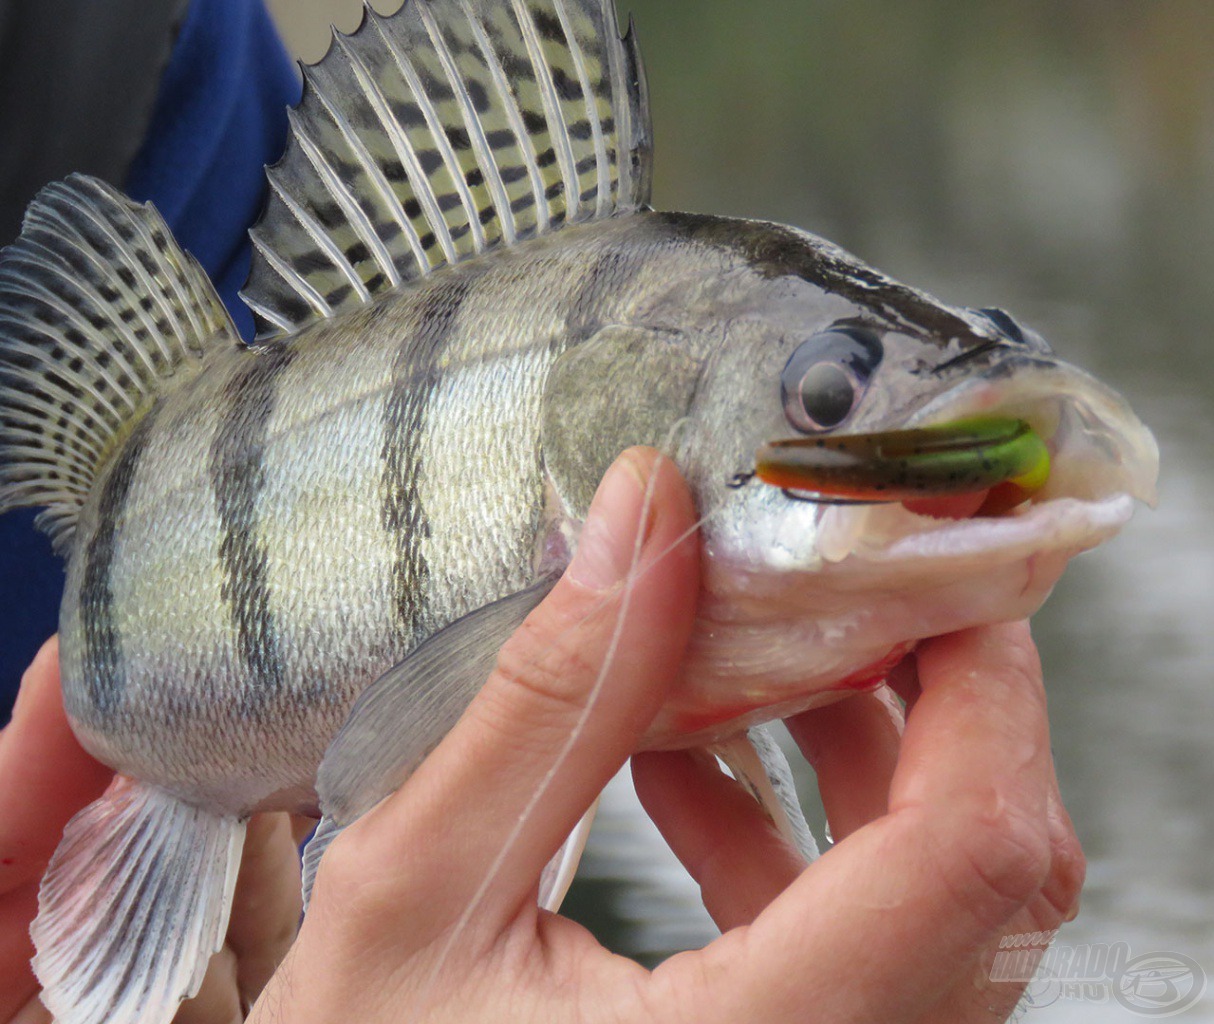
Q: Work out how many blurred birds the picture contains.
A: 0